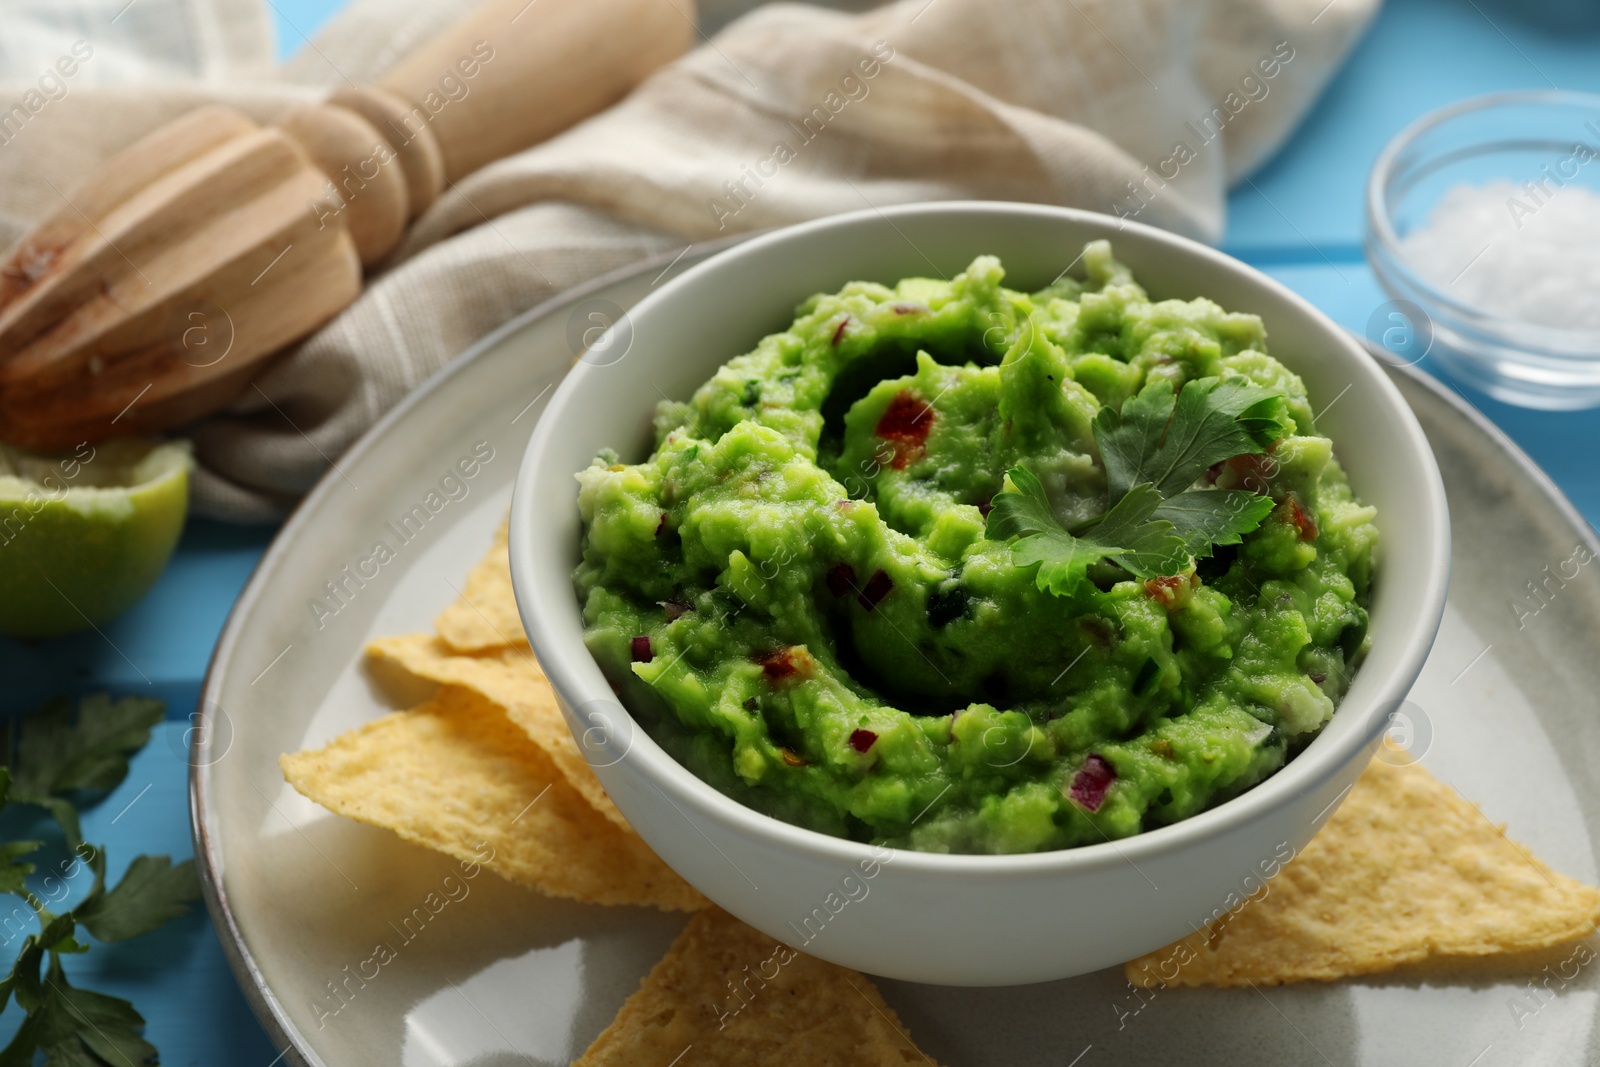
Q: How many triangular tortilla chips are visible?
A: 5